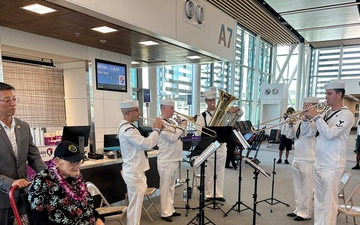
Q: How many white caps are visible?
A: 5